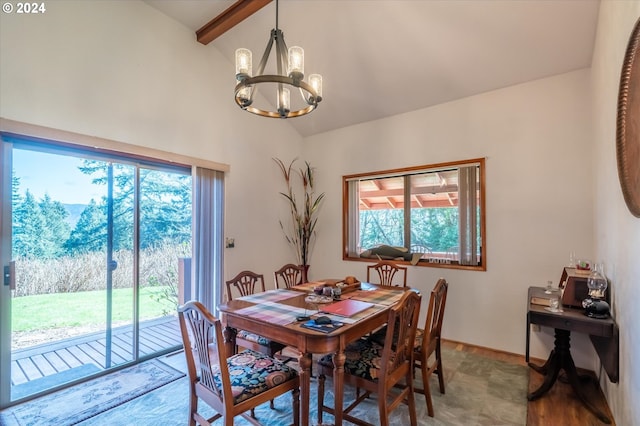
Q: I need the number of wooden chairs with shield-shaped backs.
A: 6